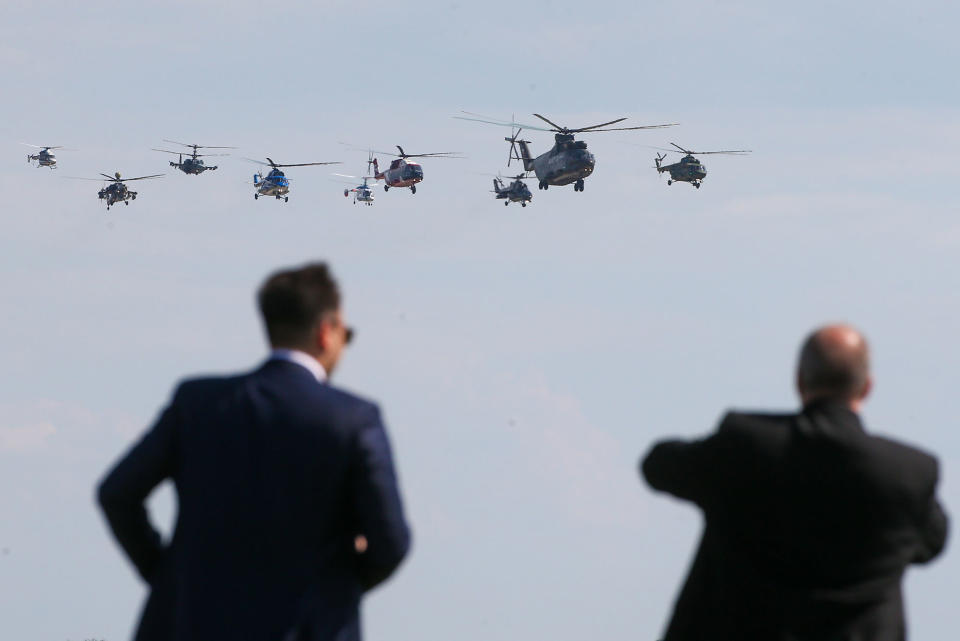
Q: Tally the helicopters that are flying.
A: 9